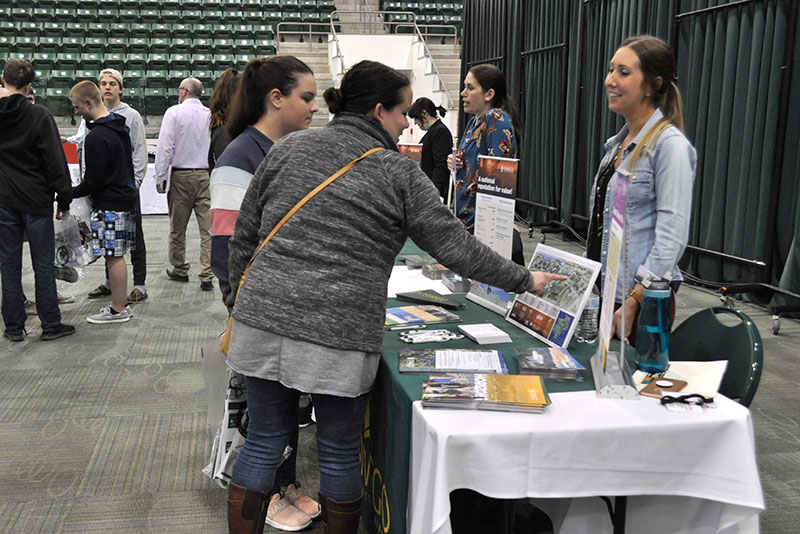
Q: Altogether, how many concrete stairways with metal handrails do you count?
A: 2